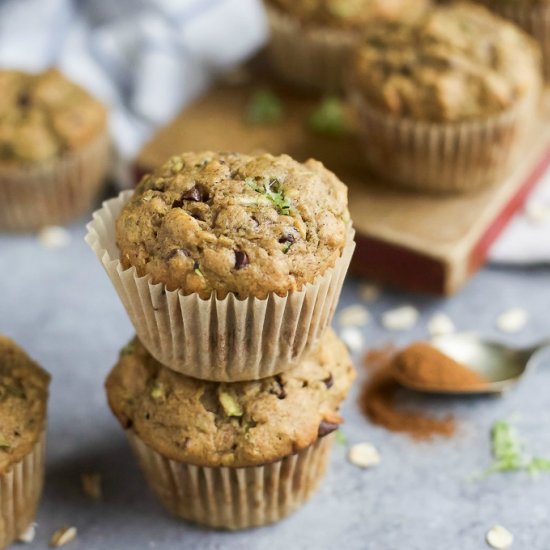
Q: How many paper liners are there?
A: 7